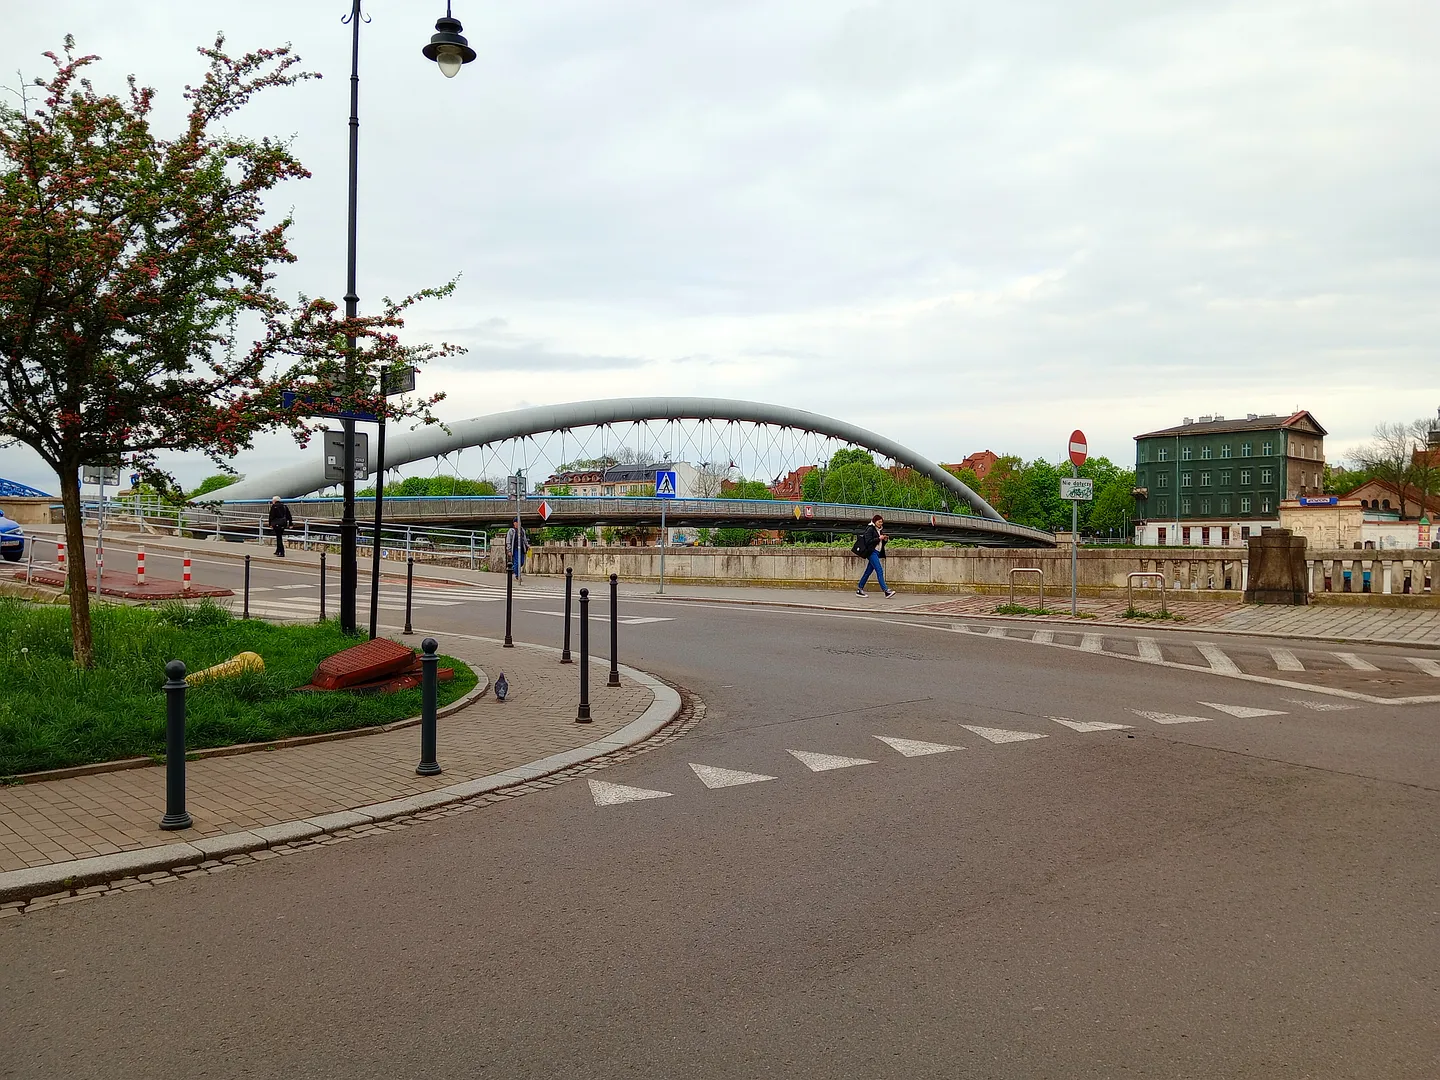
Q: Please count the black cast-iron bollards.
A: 9